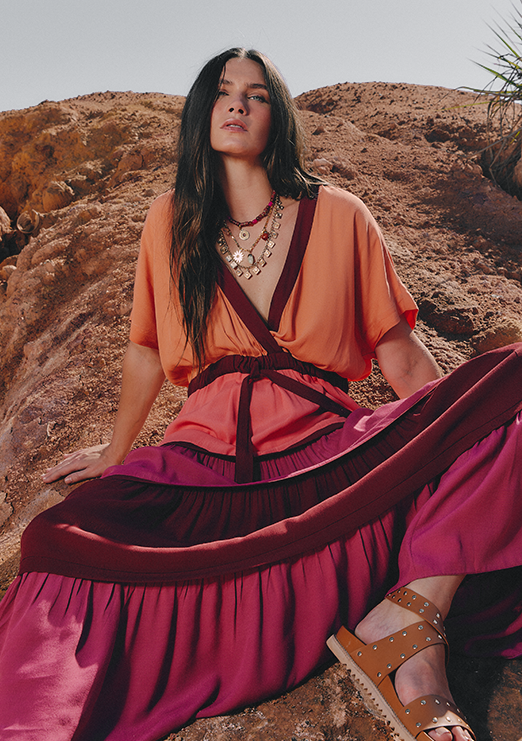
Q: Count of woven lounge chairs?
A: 0